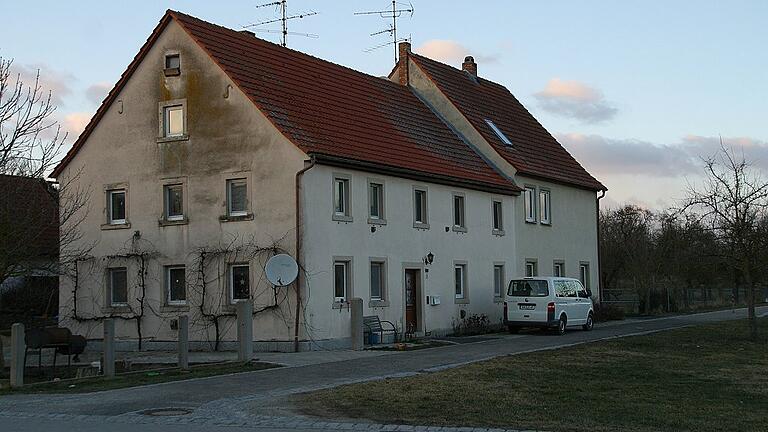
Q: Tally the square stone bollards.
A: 5